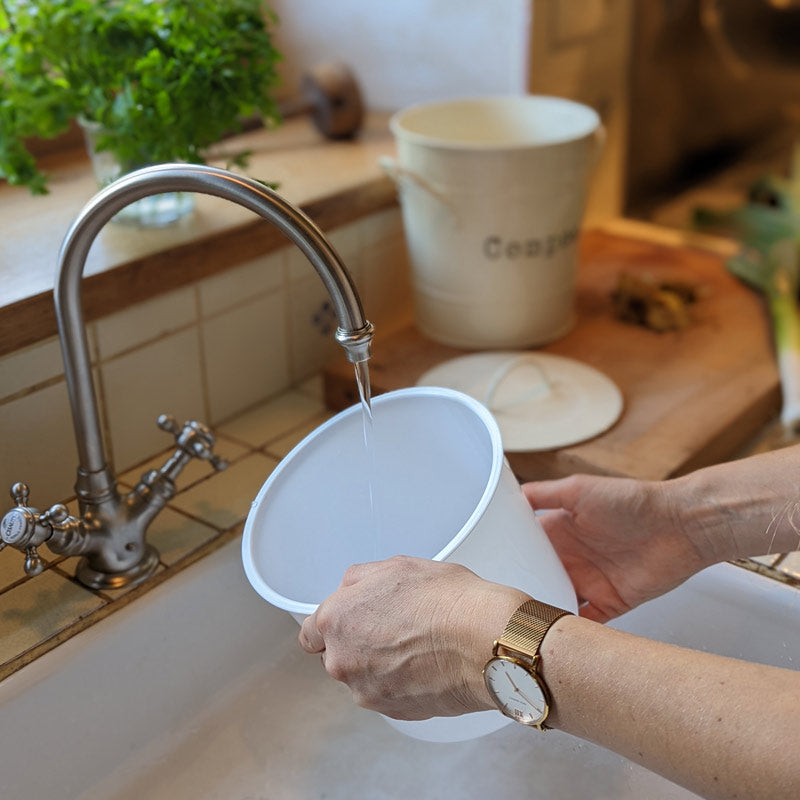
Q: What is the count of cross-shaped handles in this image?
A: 2